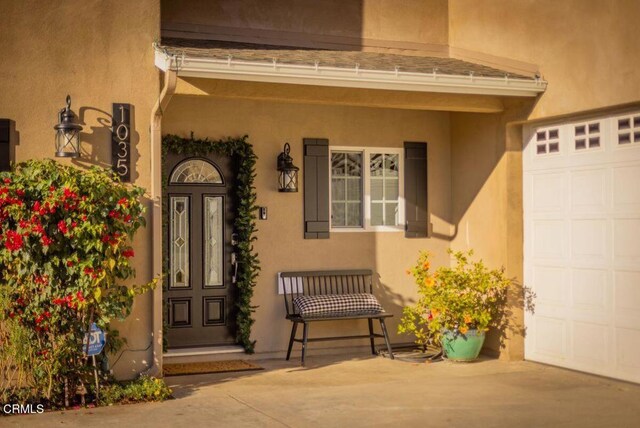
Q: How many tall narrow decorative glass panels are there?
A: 2